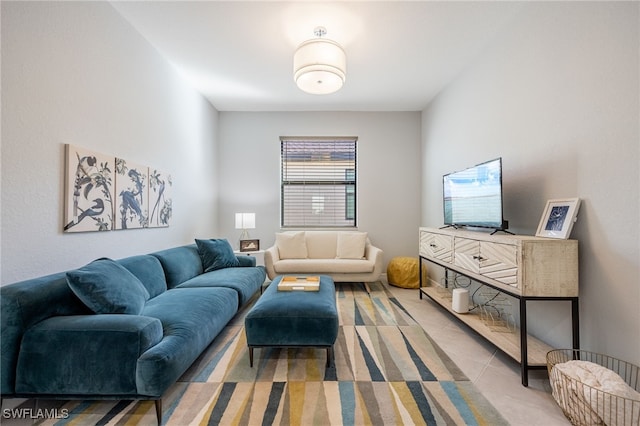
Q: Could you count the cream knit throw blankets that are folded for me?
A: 1